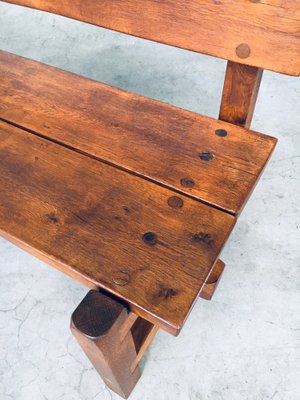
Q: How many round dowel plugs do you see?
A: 7